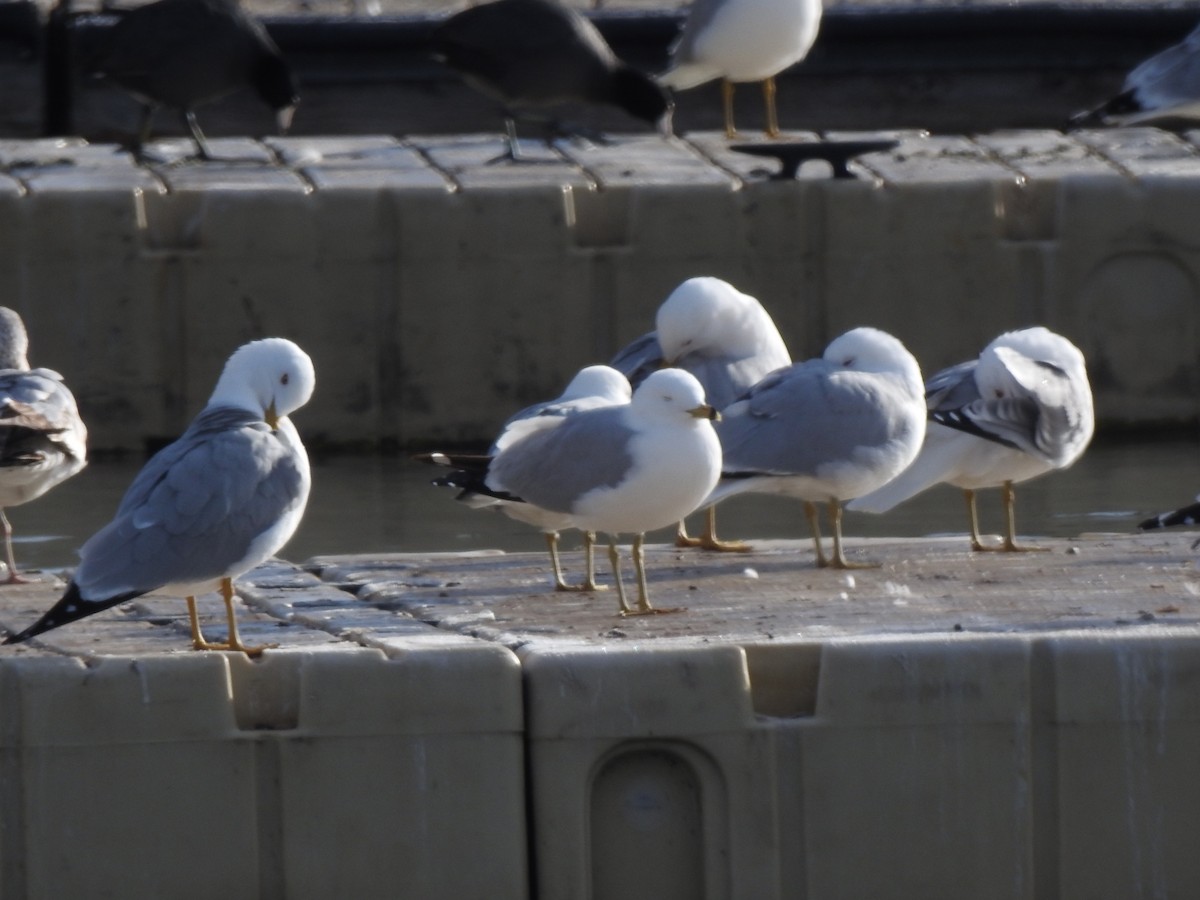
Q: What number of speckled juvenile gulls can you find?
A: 1